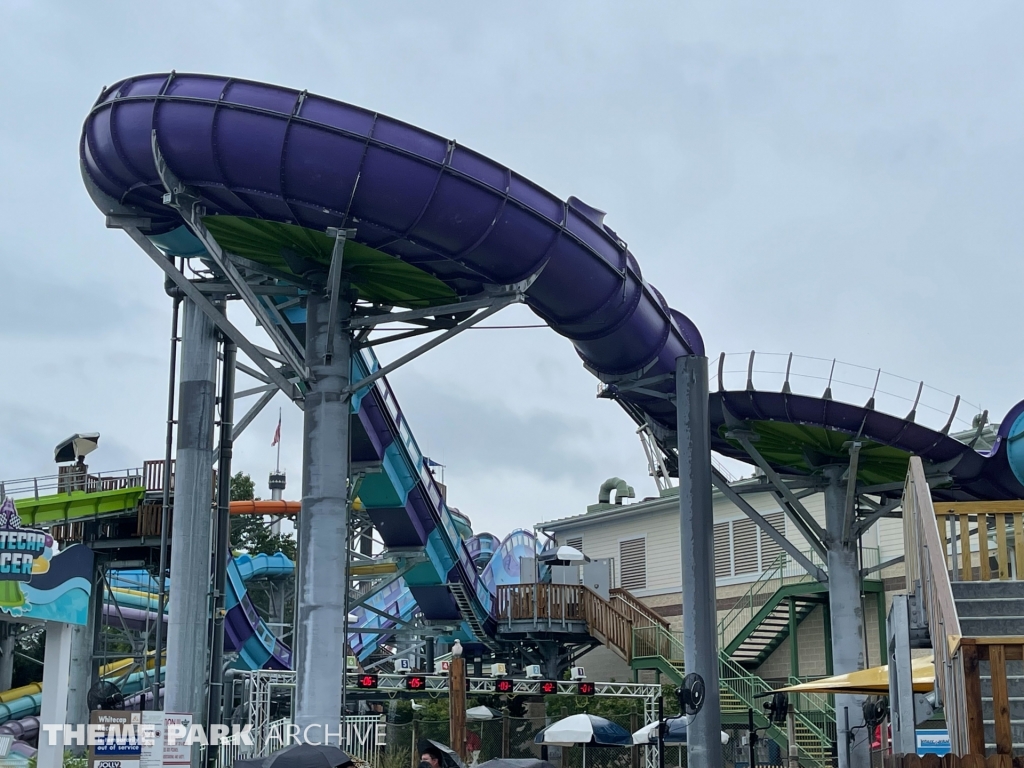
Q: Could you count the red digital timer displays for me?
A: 5